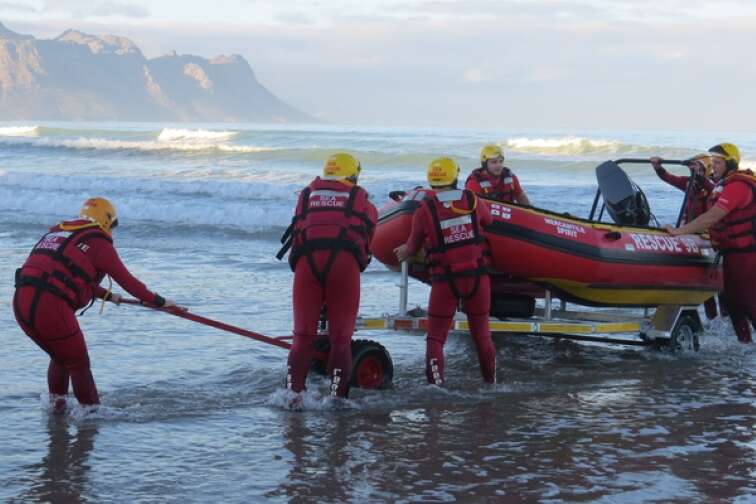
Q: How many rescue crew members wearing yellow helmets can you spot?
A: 6